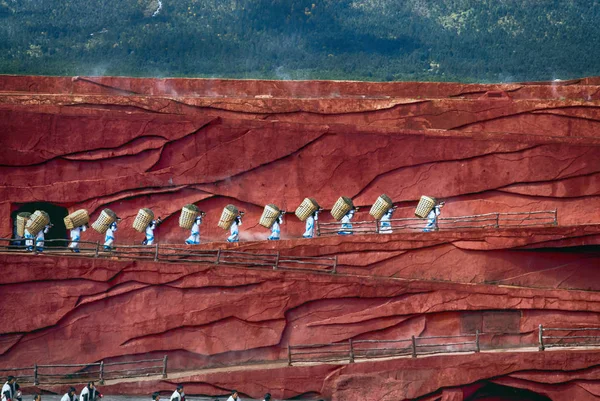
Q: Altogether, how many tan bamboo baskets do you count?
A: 12